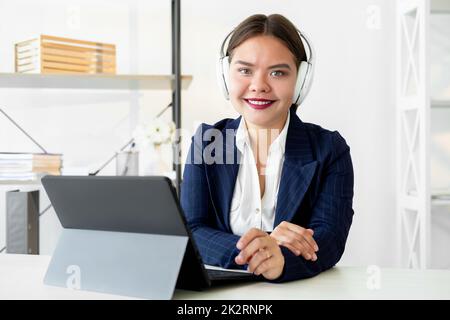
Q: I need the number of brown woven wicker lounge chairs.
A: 0